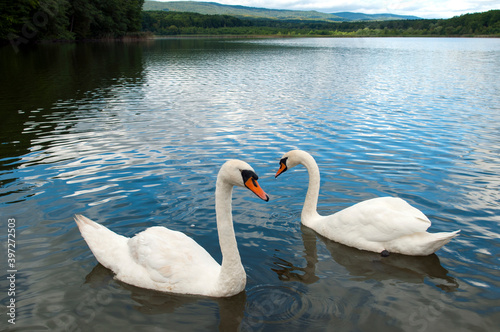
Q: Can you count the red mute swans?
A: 0